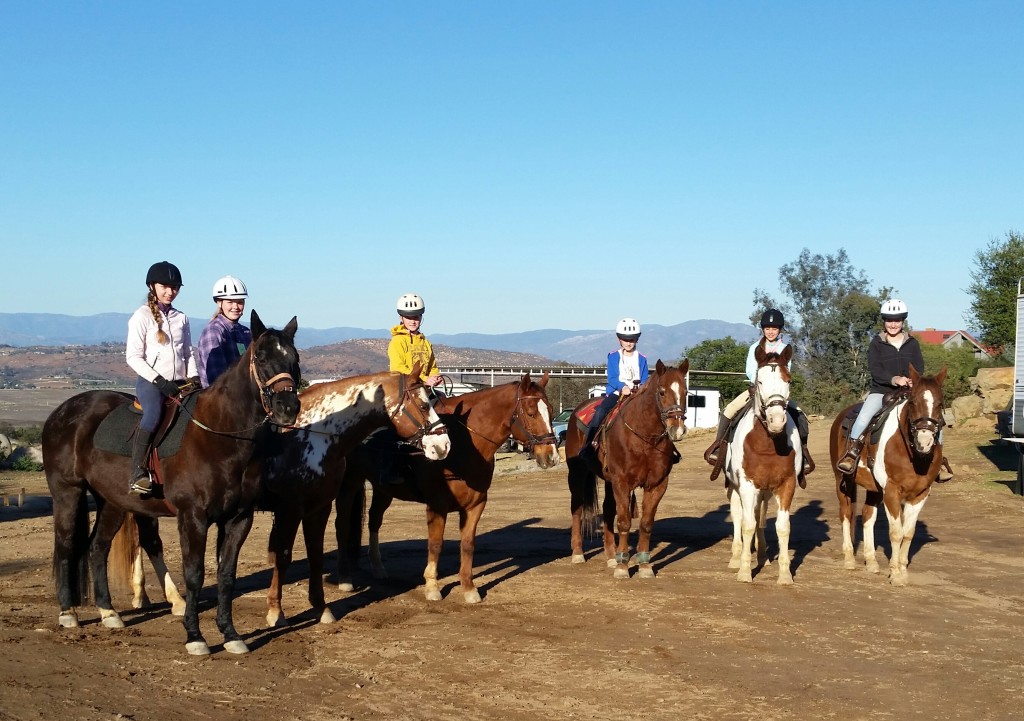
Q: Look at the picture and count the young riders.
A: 6